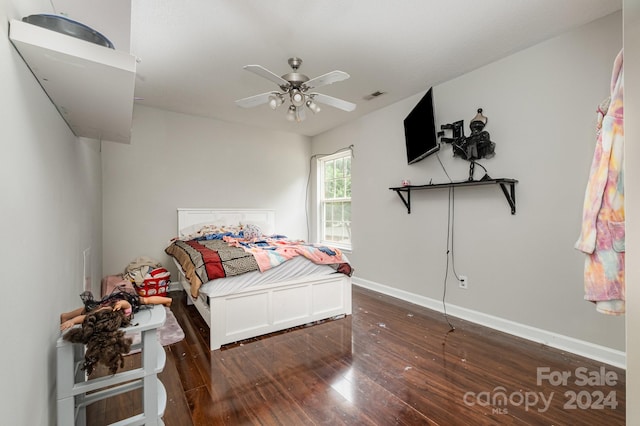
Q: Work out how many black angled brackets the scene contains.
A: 2